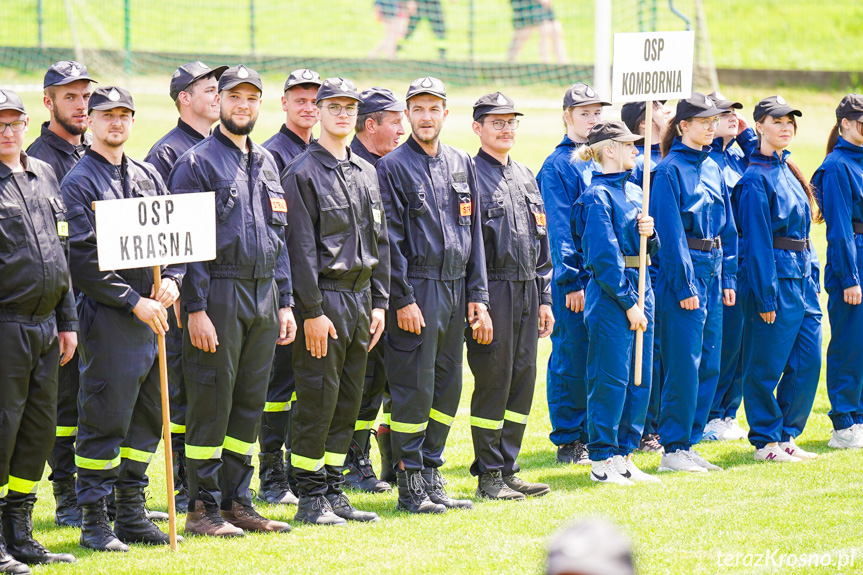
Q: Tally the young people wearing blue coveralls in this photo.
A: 7